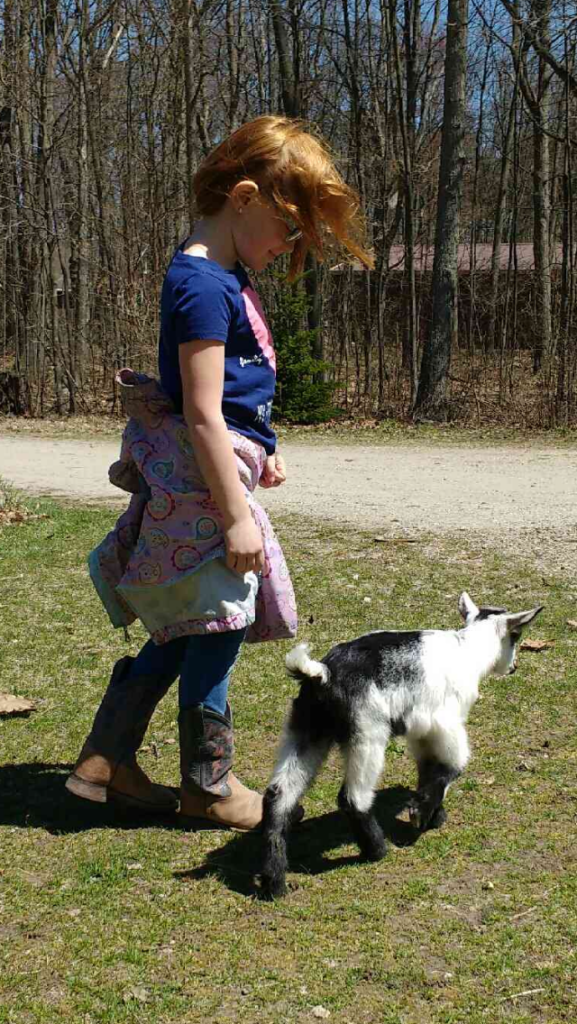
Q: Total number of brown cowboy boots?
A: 2